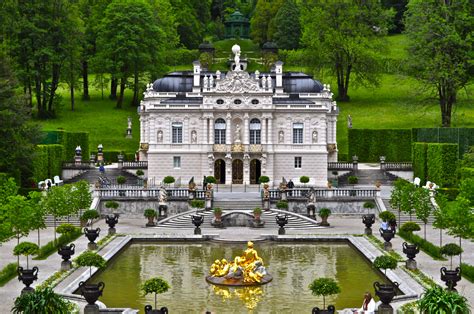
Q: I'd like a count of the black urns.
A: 14